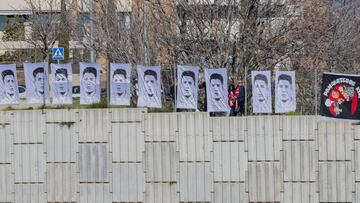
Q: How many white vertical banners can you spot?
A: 10